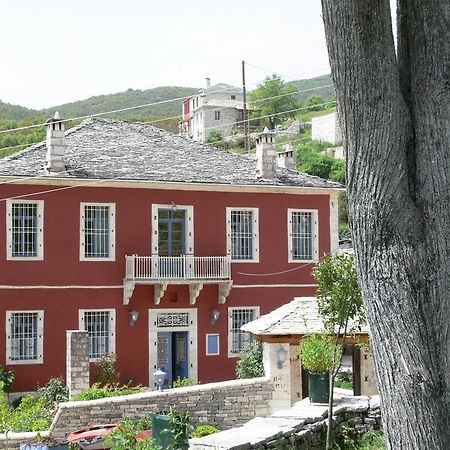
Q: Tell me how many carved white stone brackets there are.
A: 4